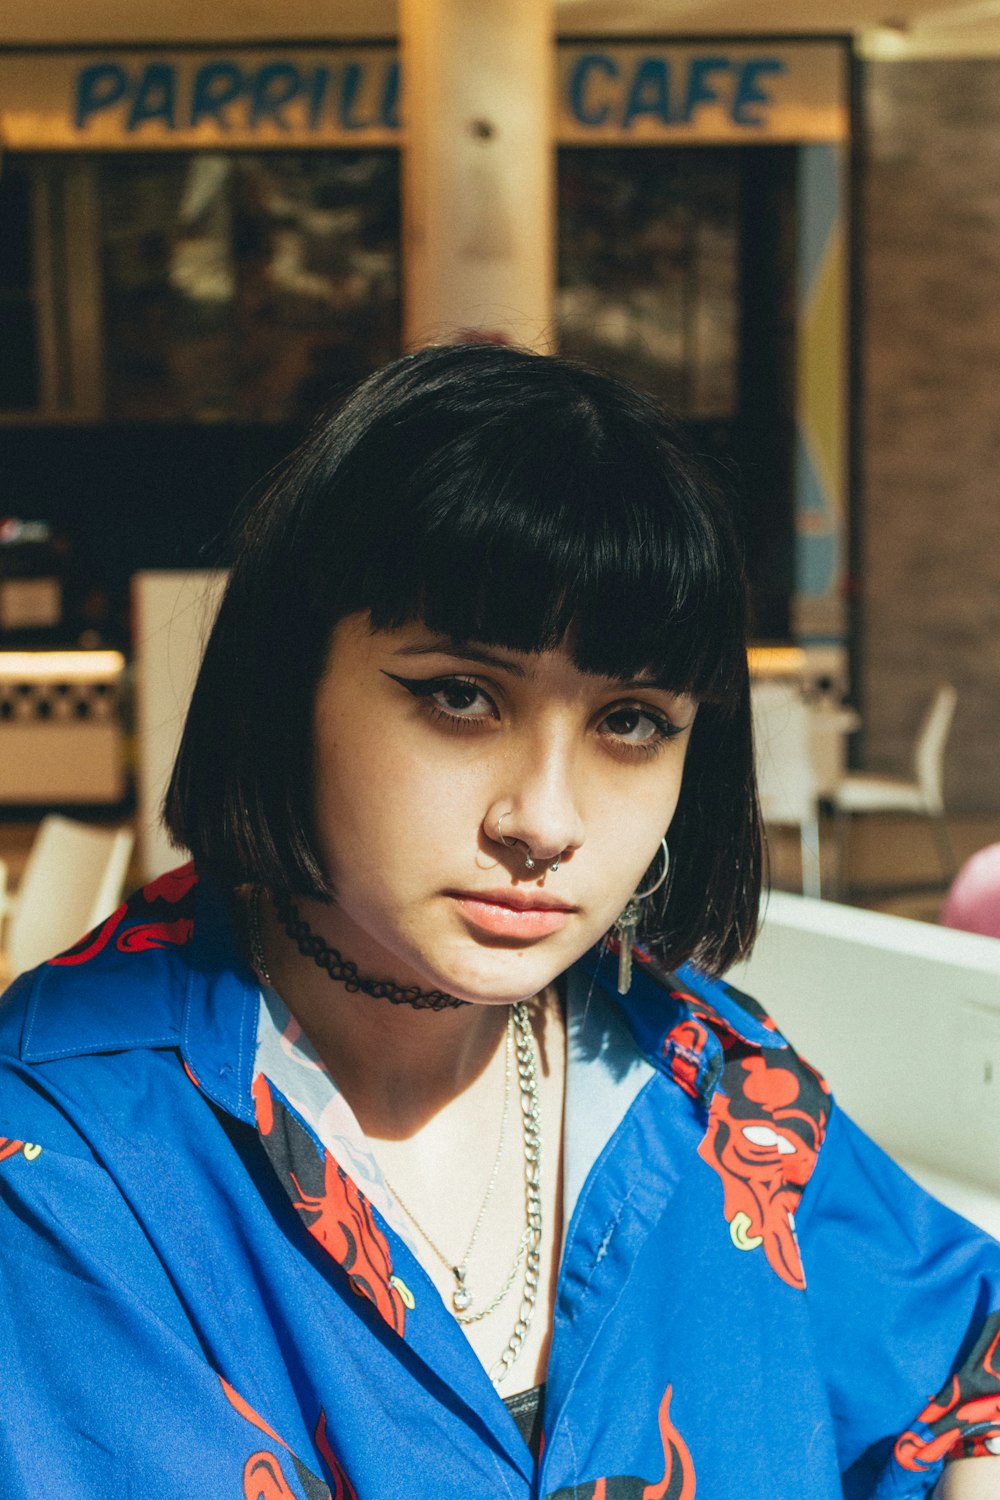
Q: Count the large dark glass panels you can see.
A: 2